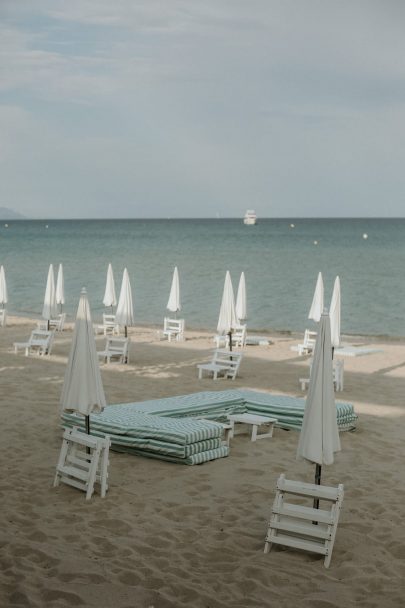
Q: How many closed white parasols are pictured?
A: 12